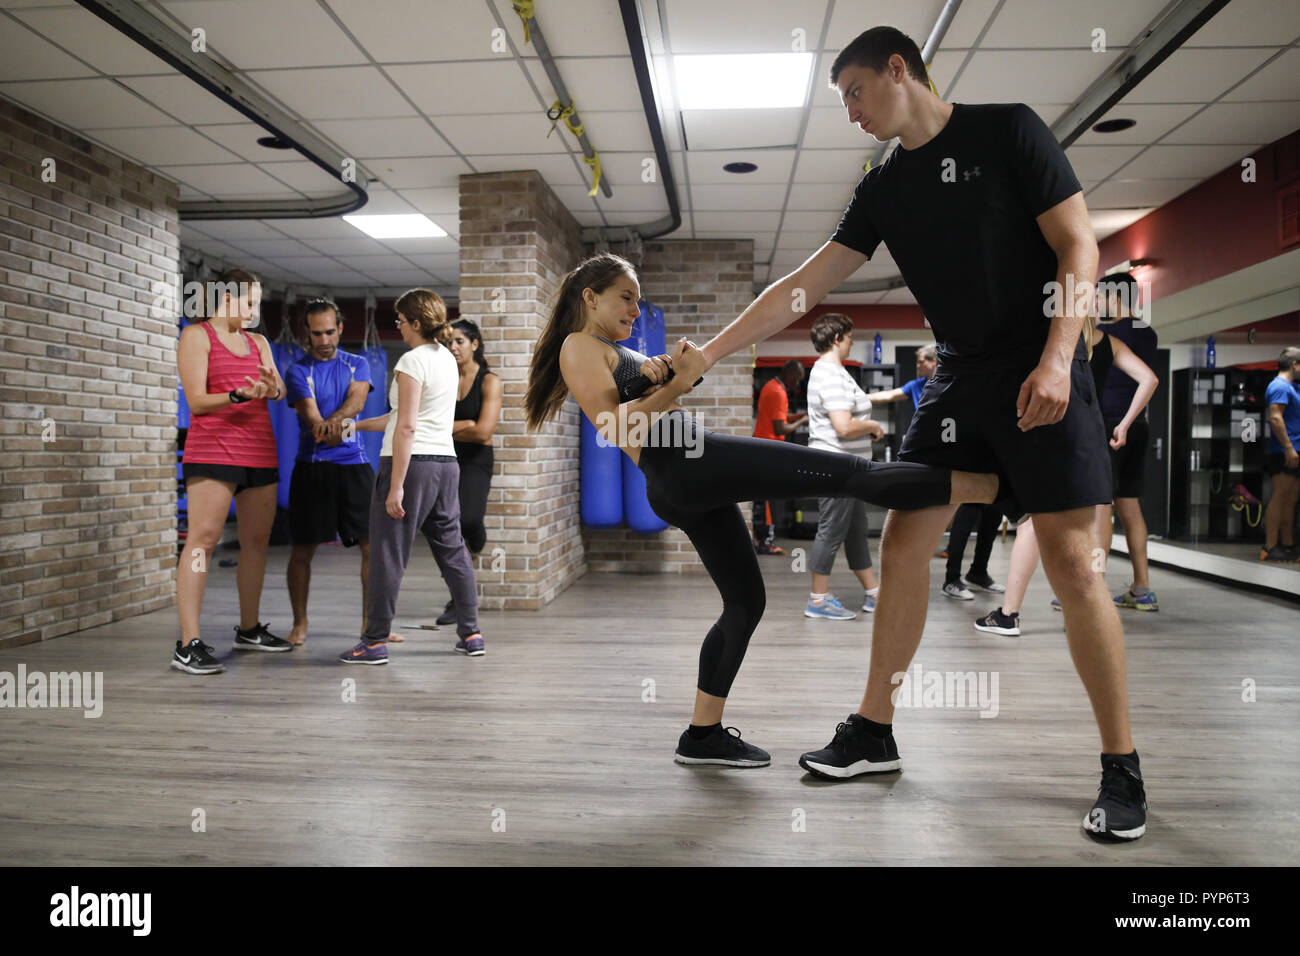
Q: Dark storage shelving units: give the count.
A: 2